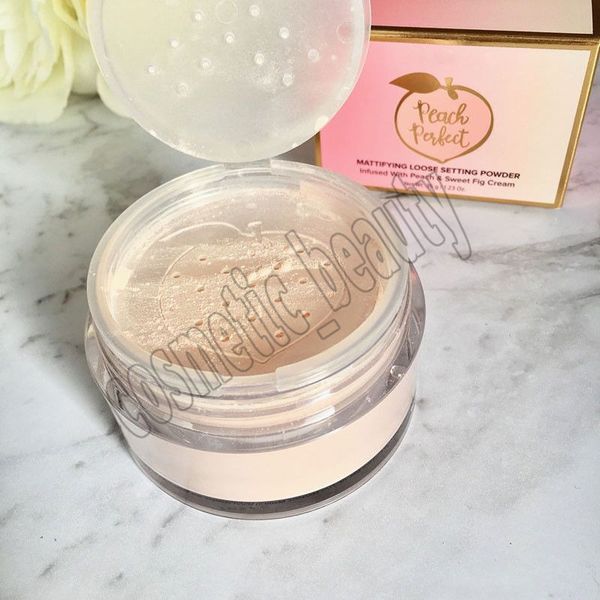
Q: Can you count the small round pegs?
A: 11